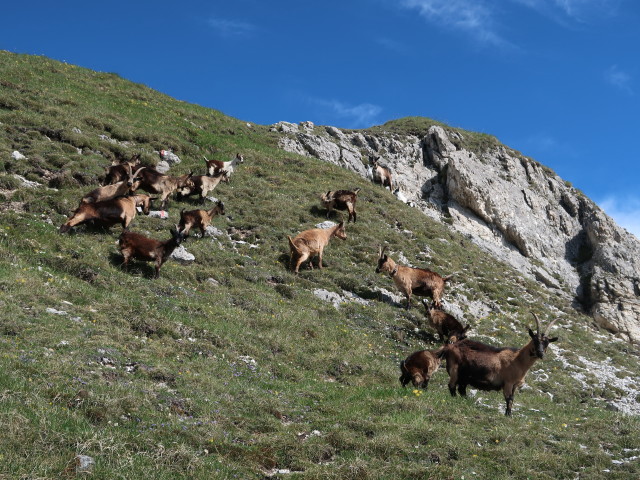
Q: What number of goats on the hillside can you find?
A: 15